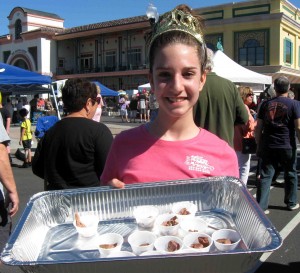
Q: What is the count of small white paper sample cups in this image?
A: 12